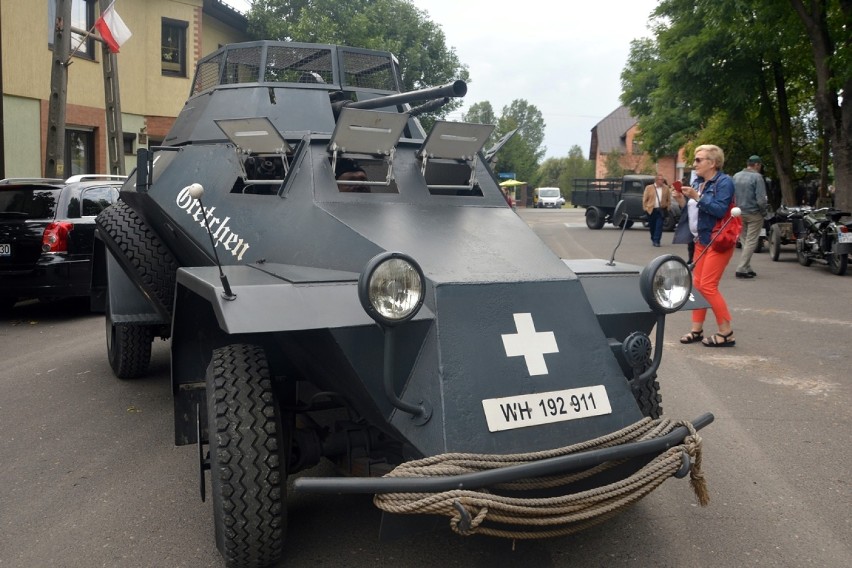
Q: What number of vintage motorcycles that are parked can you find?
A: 2